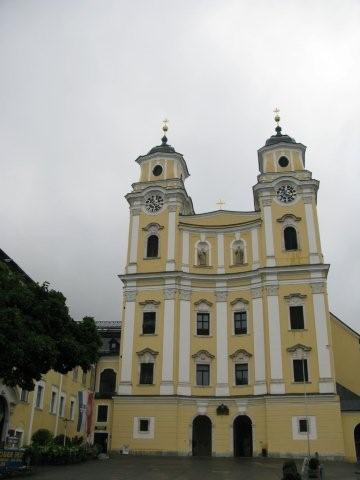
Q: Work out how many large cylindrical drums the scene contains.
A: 0